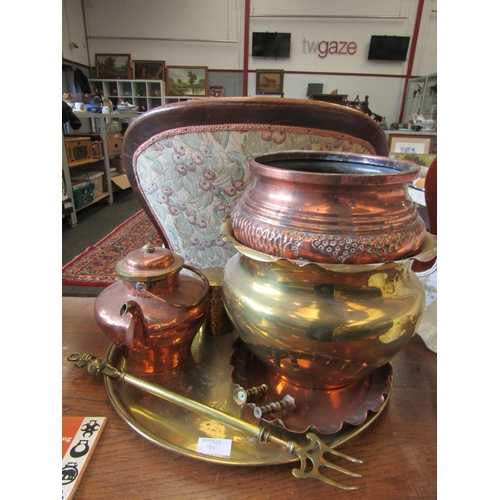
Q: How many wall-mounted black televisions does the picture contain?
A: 2